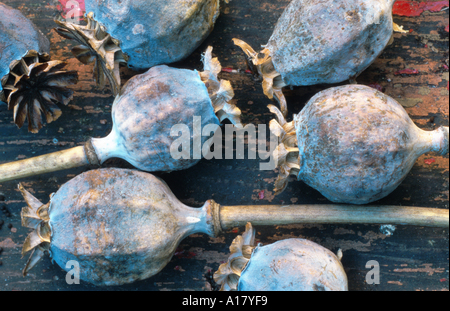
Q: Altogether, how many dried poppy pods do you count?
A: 7